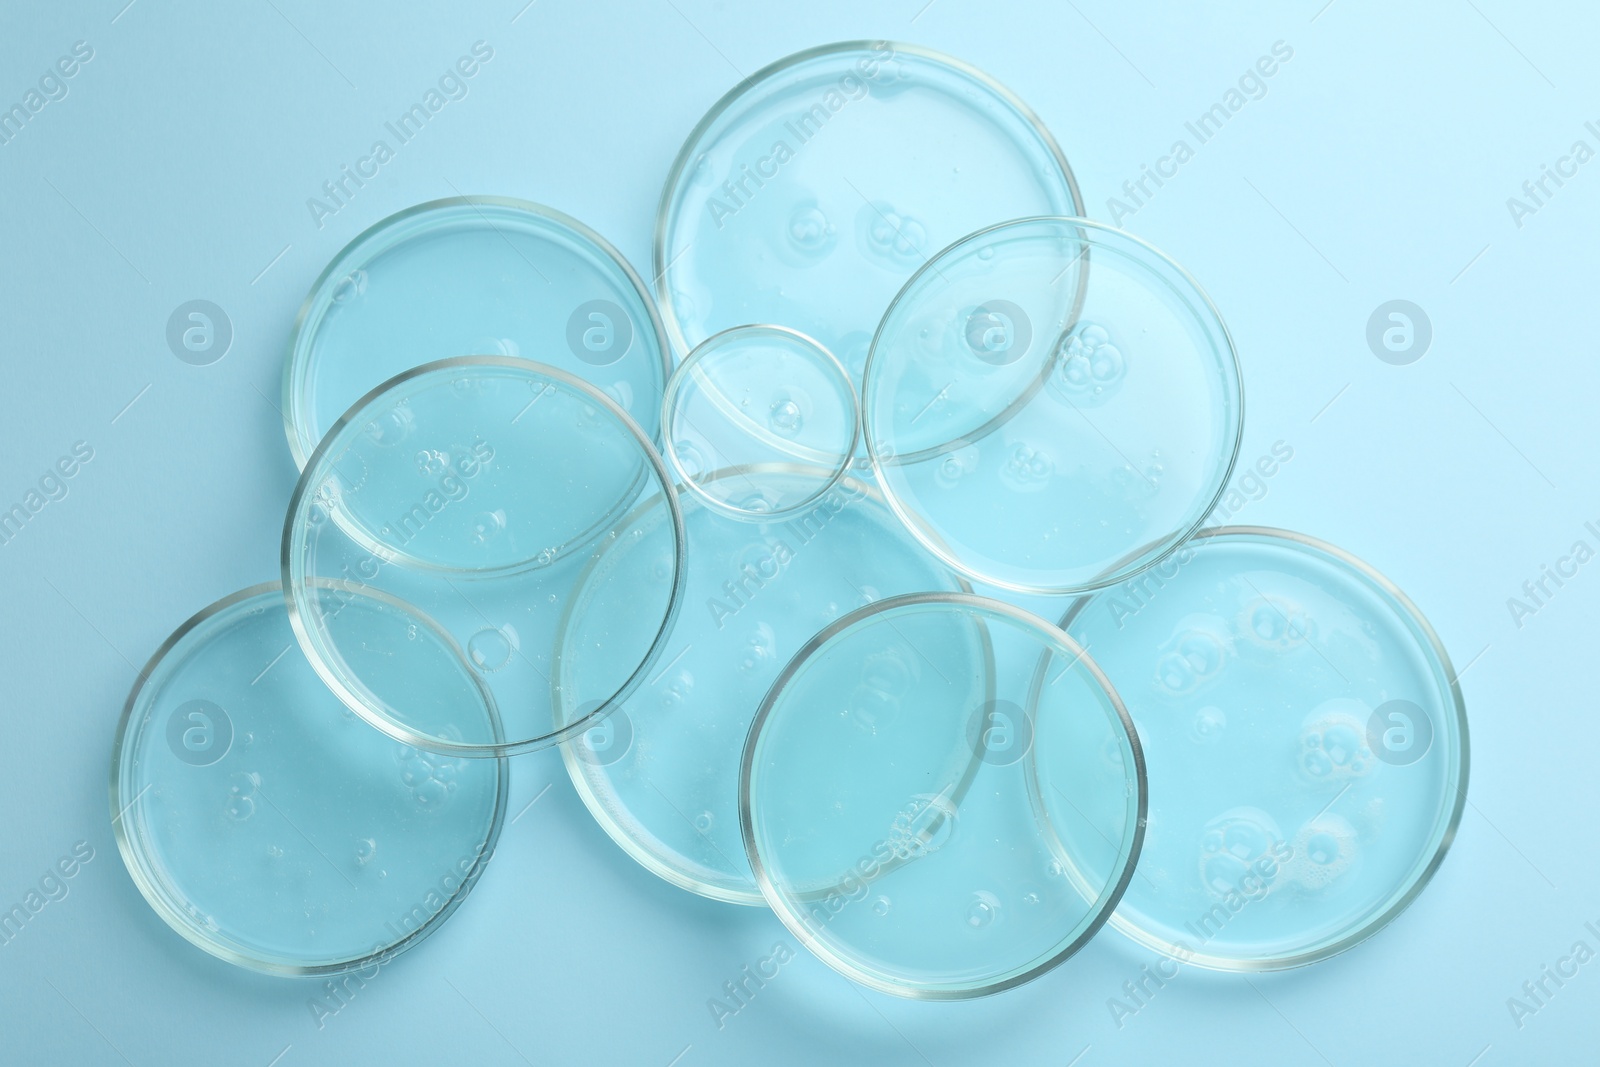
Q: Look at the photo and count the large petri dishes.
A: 8